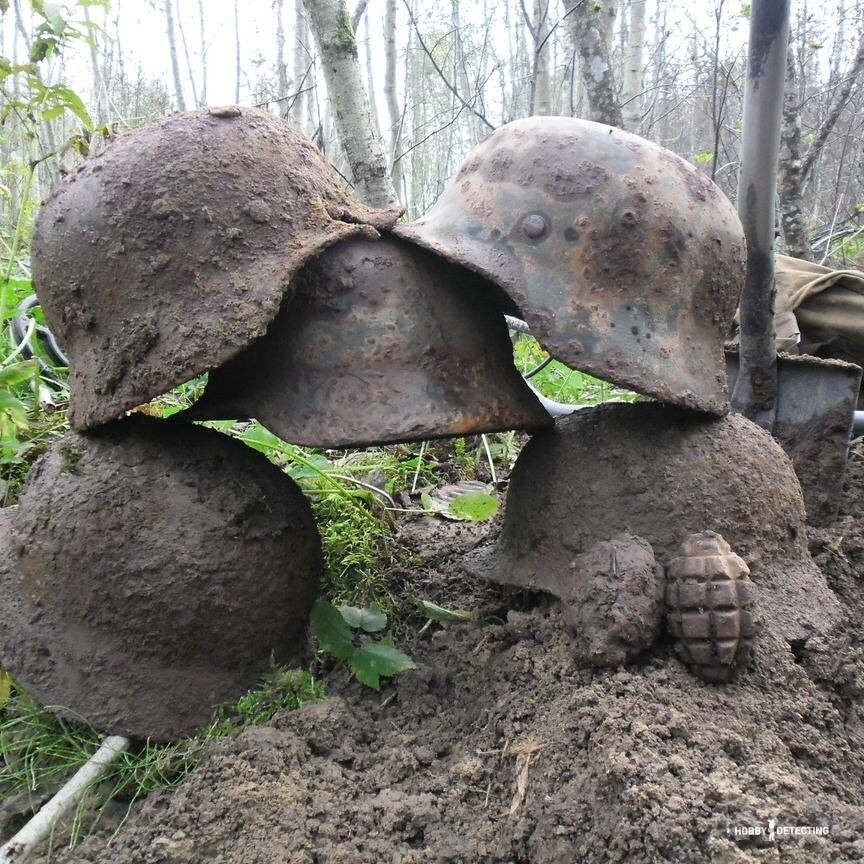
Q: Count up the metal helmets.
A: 5